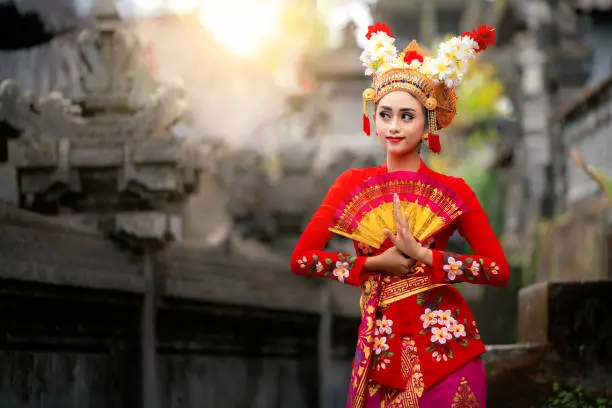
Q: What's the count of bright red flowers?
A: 3